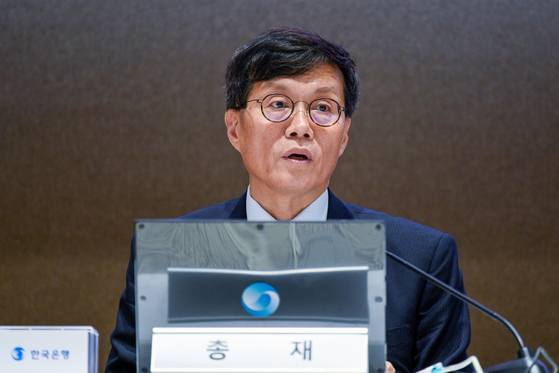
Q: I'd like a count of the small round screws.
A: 7